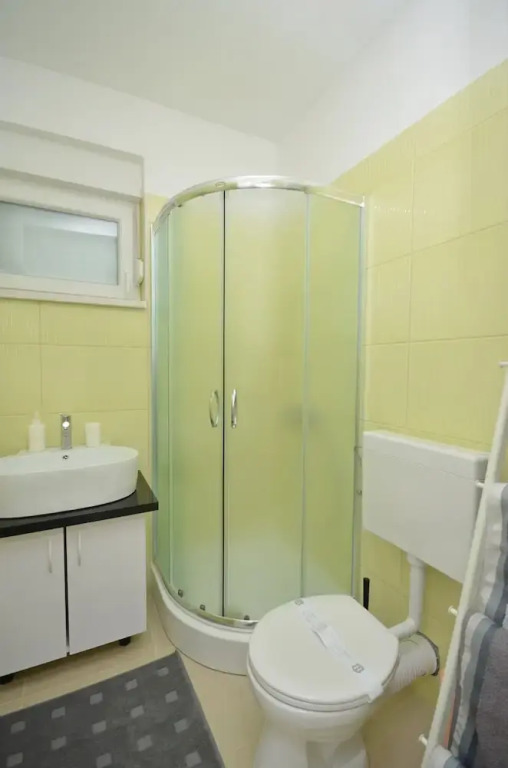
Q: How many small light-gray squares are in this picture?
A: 14